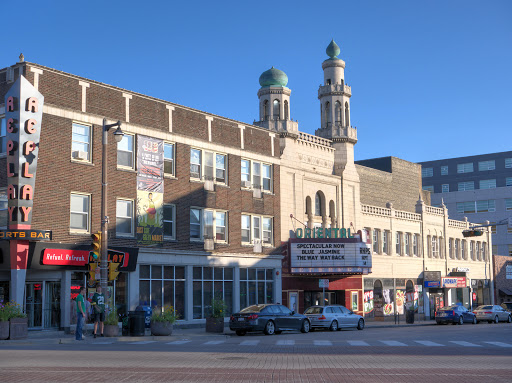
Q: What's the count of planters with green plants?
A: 5